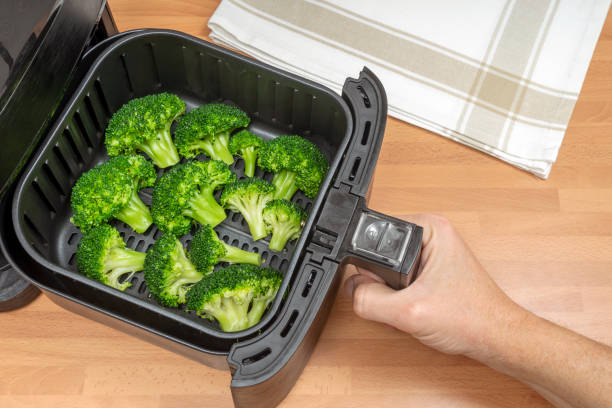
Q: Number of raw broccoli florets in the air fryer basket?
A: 12